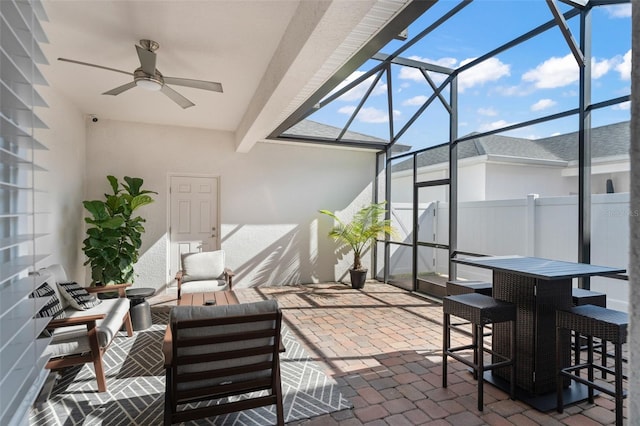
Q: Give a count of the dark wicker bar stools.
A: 4